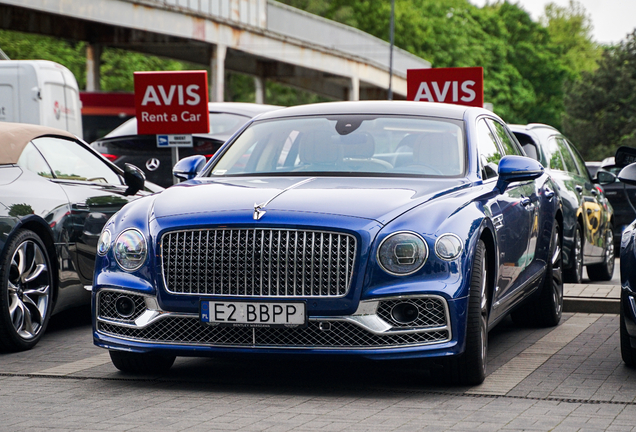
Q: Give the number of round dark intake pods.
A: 2